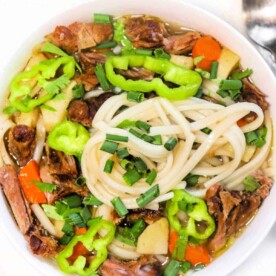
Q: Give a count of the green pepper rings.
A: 5